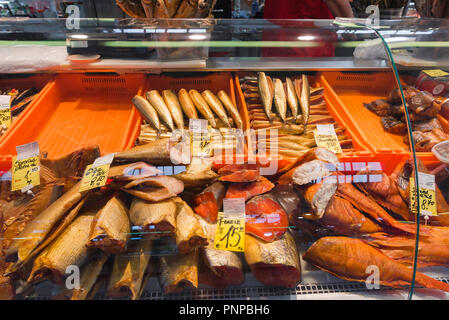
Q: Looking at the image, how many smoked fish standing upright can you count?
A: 11